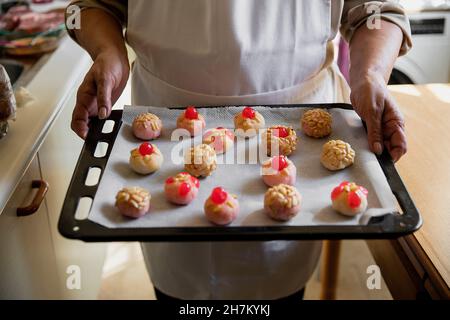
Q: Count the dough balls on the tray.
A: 15